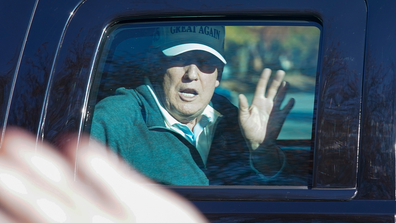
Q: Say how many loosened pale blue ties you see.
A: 0